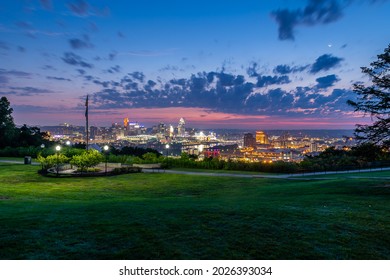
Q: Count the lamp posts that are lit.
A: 4